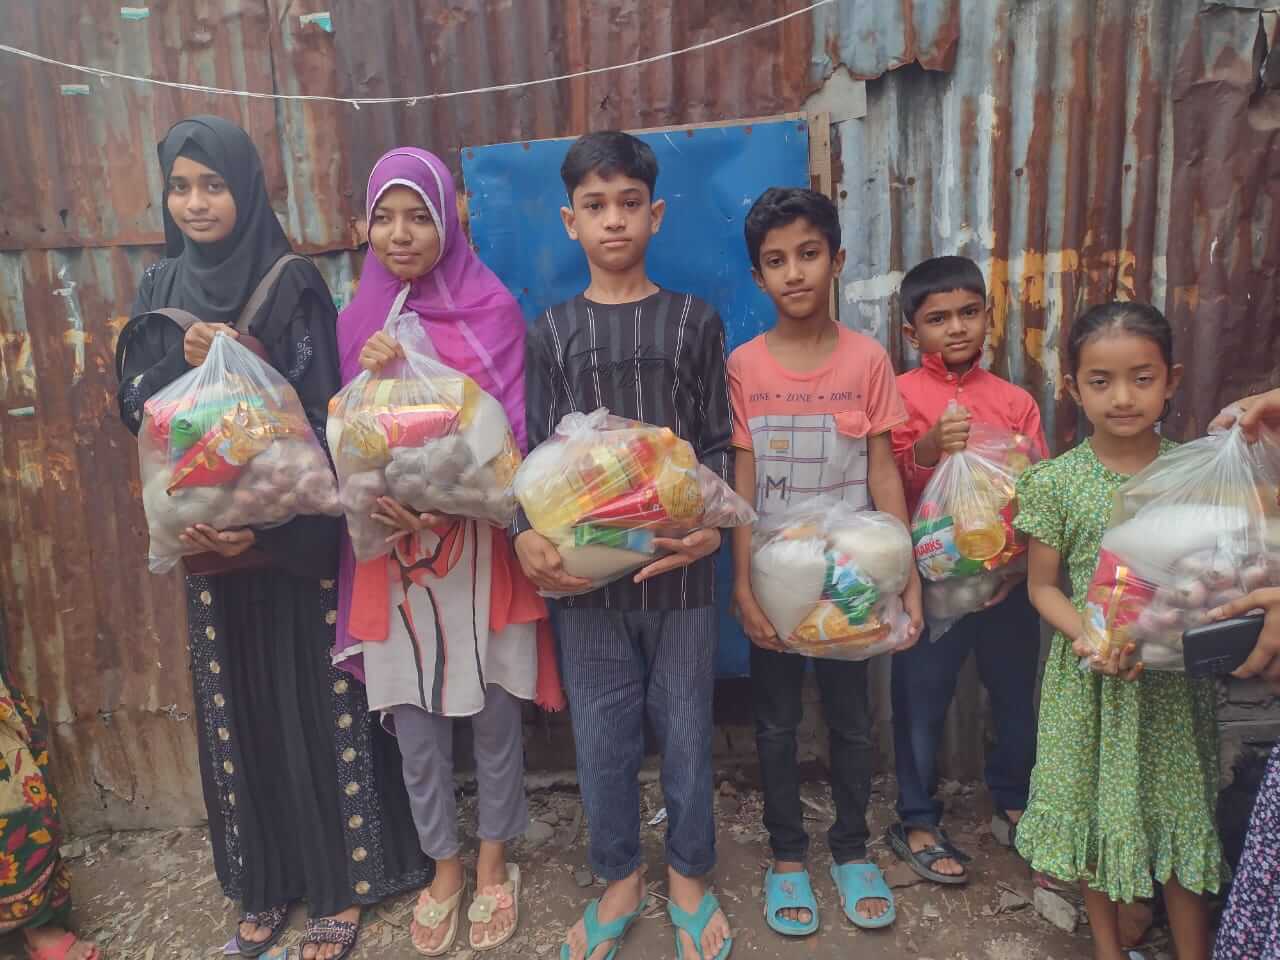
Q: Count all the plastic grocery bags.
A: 6